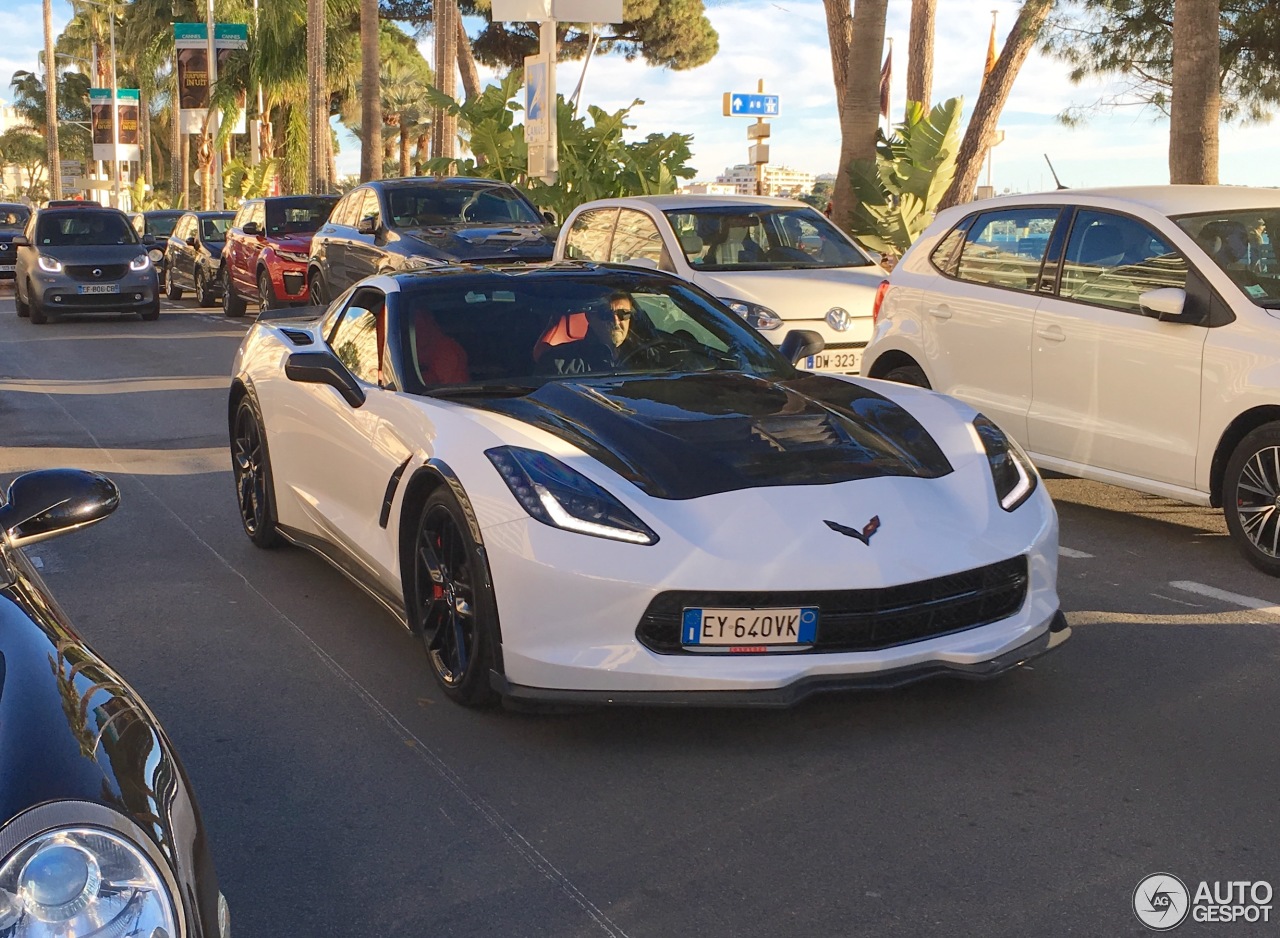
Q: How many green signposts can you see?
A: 2